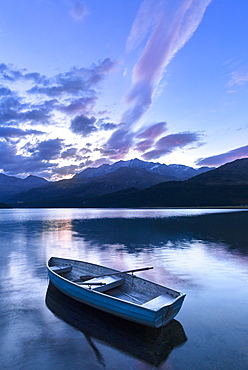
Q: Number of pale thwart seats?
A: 3